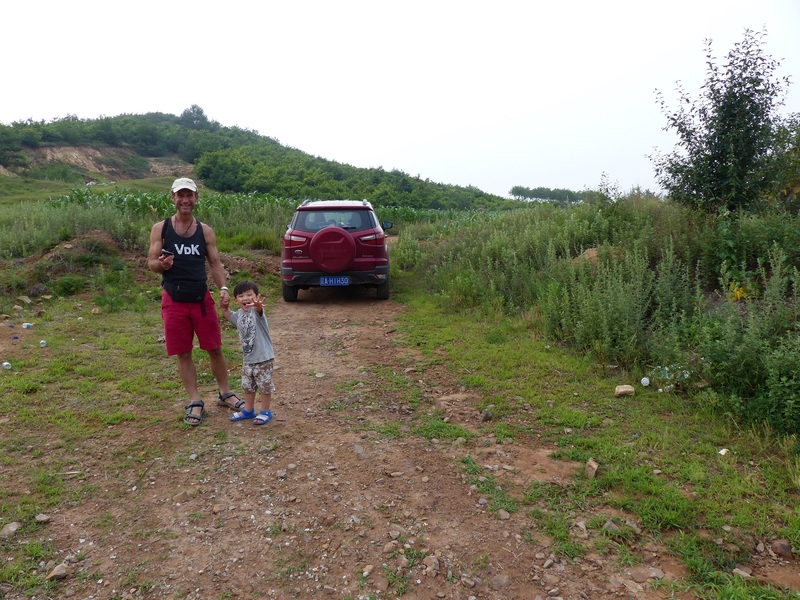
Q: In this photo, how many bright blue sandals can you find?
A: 2